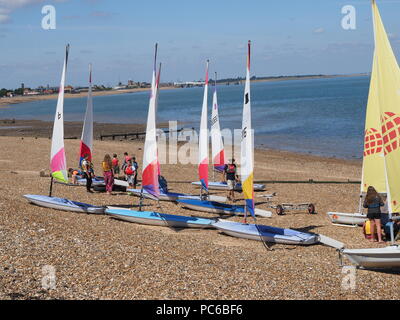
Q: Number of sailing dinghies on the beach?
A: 9